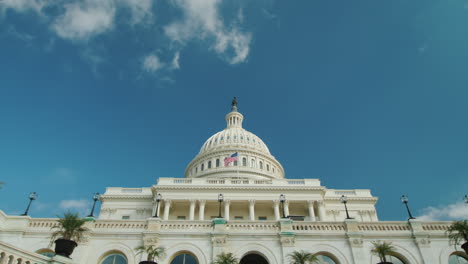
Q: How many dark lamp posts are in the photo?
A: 7